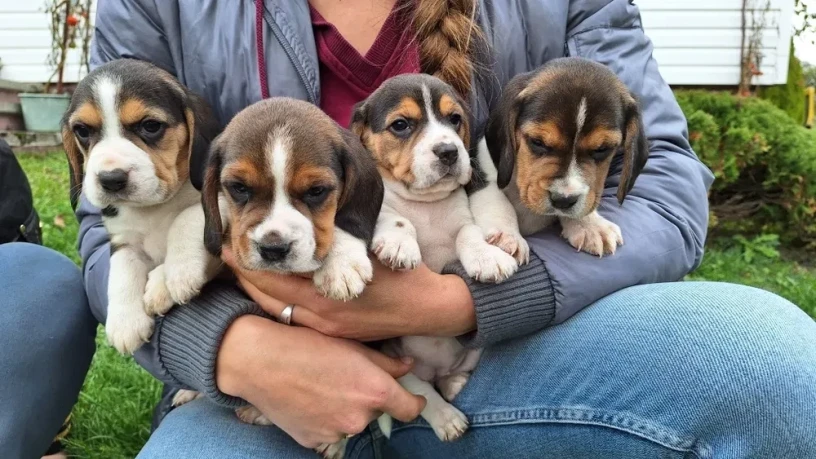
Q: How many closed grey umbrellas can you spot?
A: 0